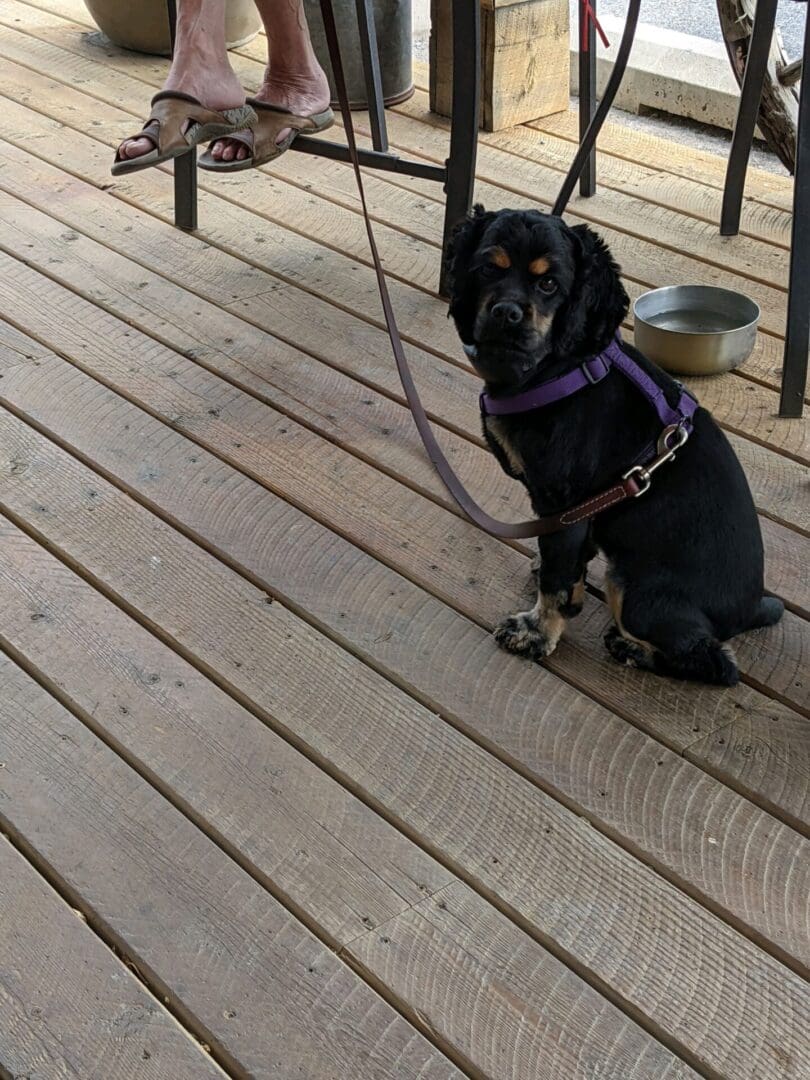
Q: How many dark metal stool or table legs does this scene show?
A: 6